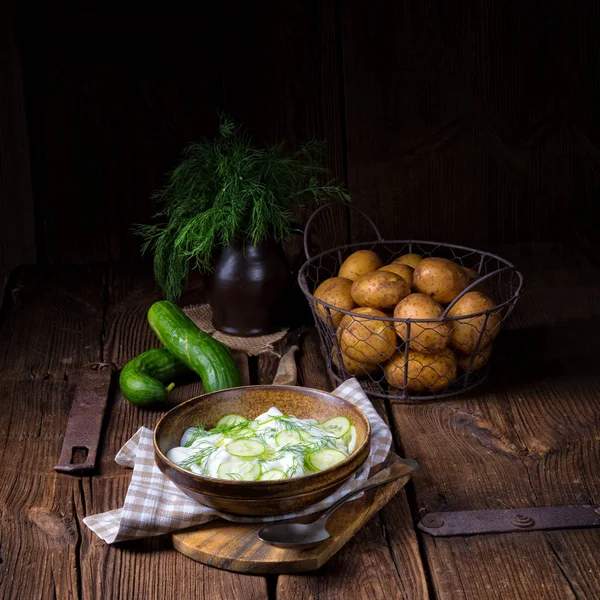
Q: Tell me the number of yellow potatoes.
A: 13